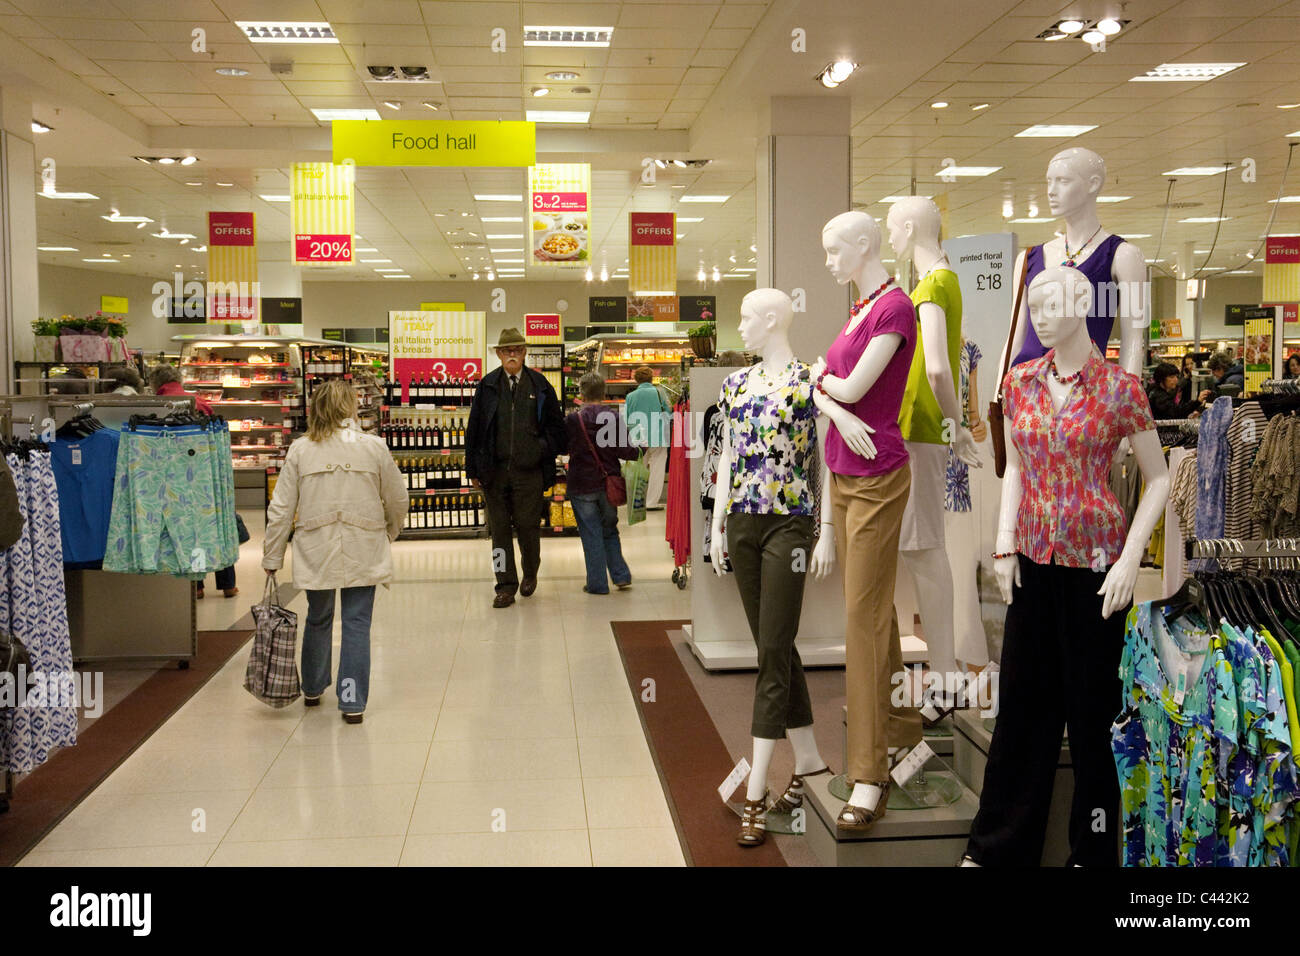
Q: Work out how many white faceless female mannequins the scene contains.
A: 5